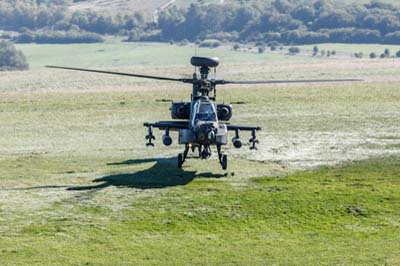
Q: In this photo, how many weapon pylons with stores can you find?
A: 4